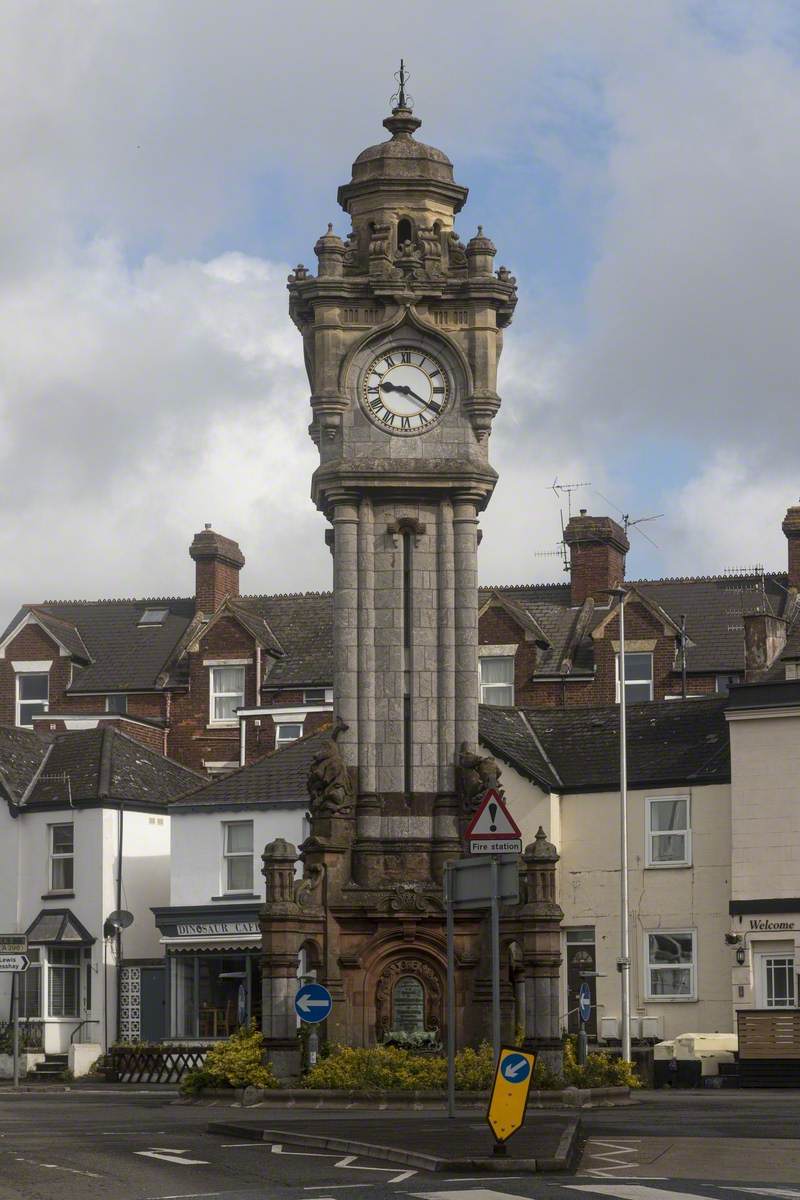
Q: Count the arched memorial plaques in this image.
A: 1